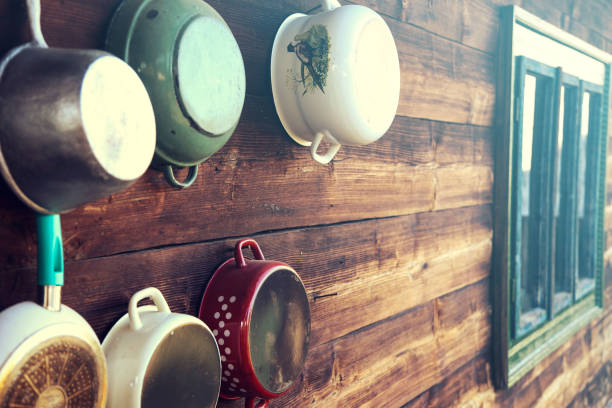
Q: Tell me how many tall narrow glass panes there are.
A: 3